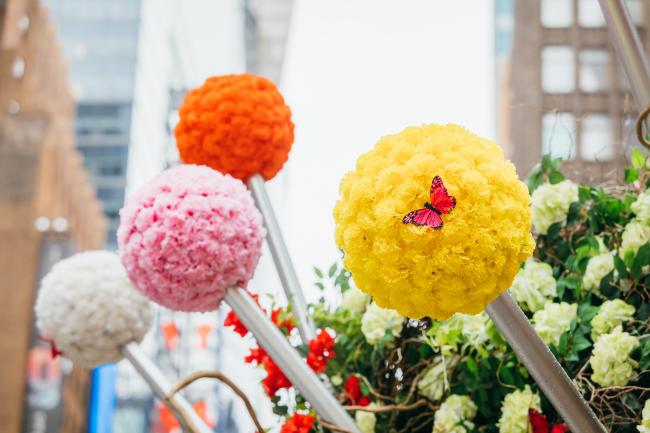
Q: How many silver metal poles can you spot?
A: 5